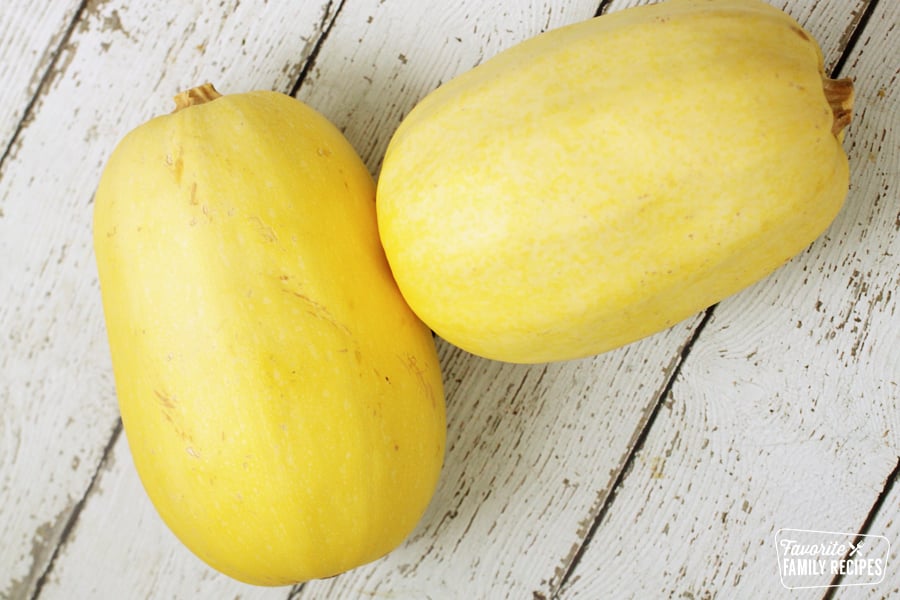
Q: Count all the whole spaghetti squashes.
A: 2